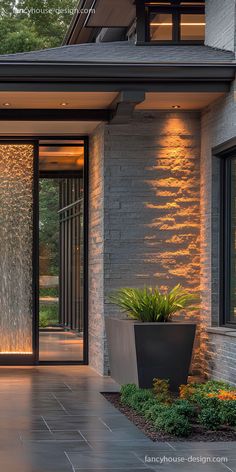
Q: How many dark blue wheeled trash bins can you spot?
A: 0